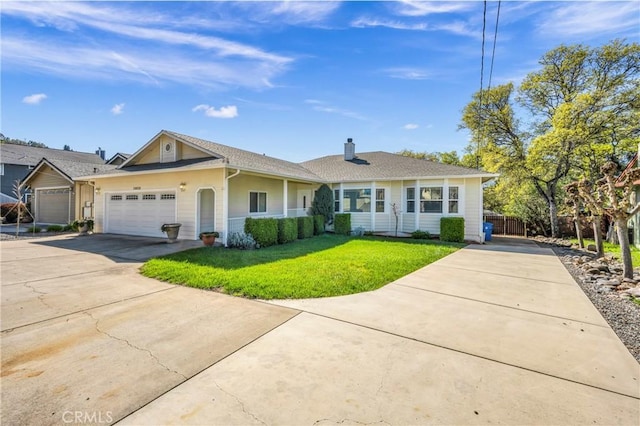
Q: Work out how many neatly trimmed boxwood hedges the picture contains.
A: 6